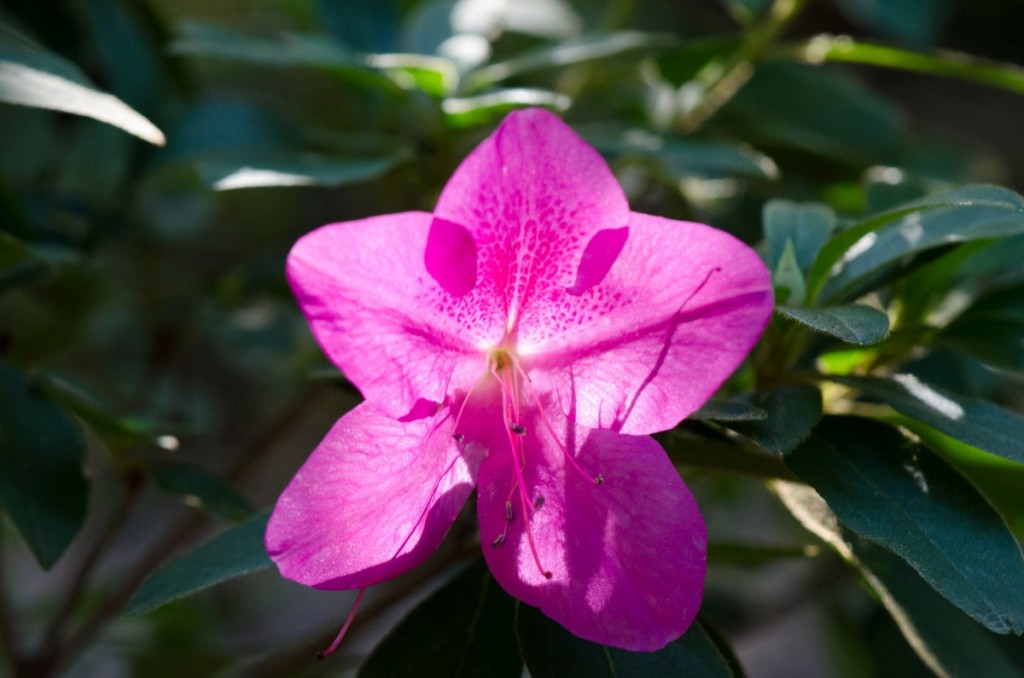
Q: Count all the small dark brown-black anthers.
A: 6